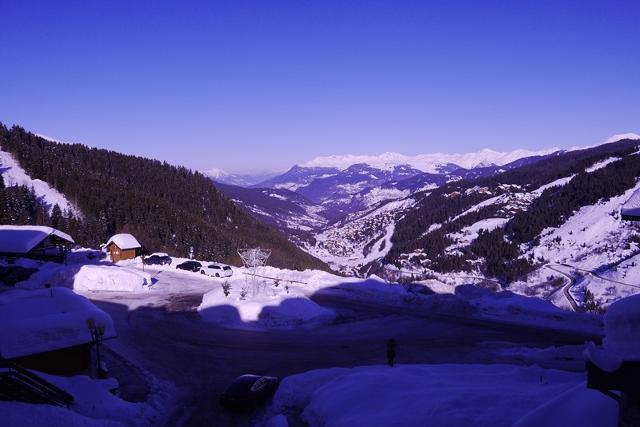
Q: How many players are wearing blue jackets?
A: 0